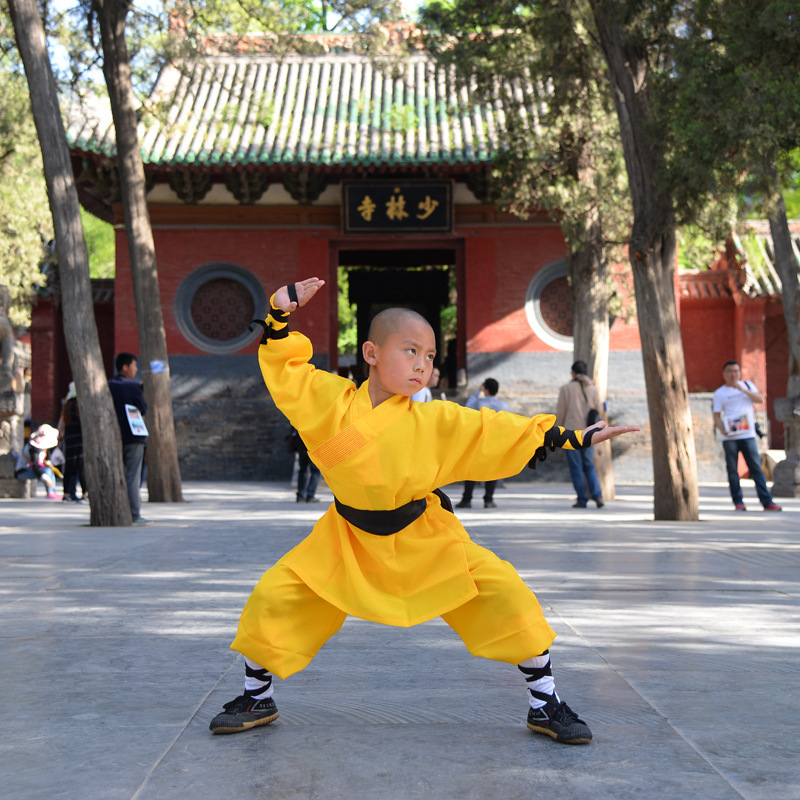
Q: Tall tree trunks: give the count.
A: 5